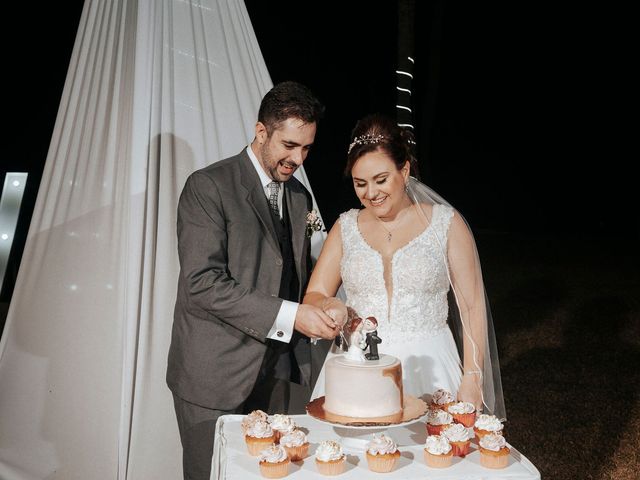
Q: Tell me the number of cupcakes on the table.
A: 14